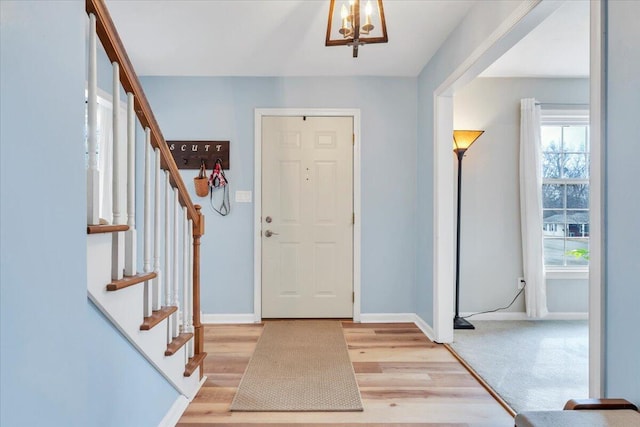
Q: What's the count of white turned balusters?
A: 9